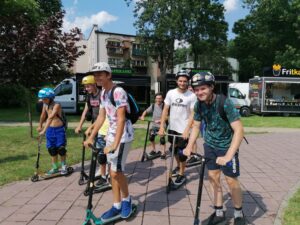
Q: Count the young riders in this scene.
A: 6